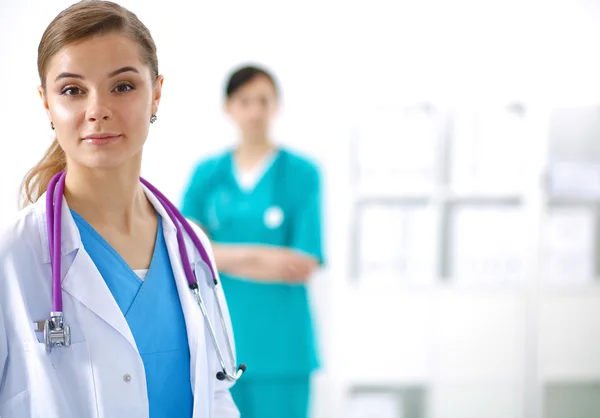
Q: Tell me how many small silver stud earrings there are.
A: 2